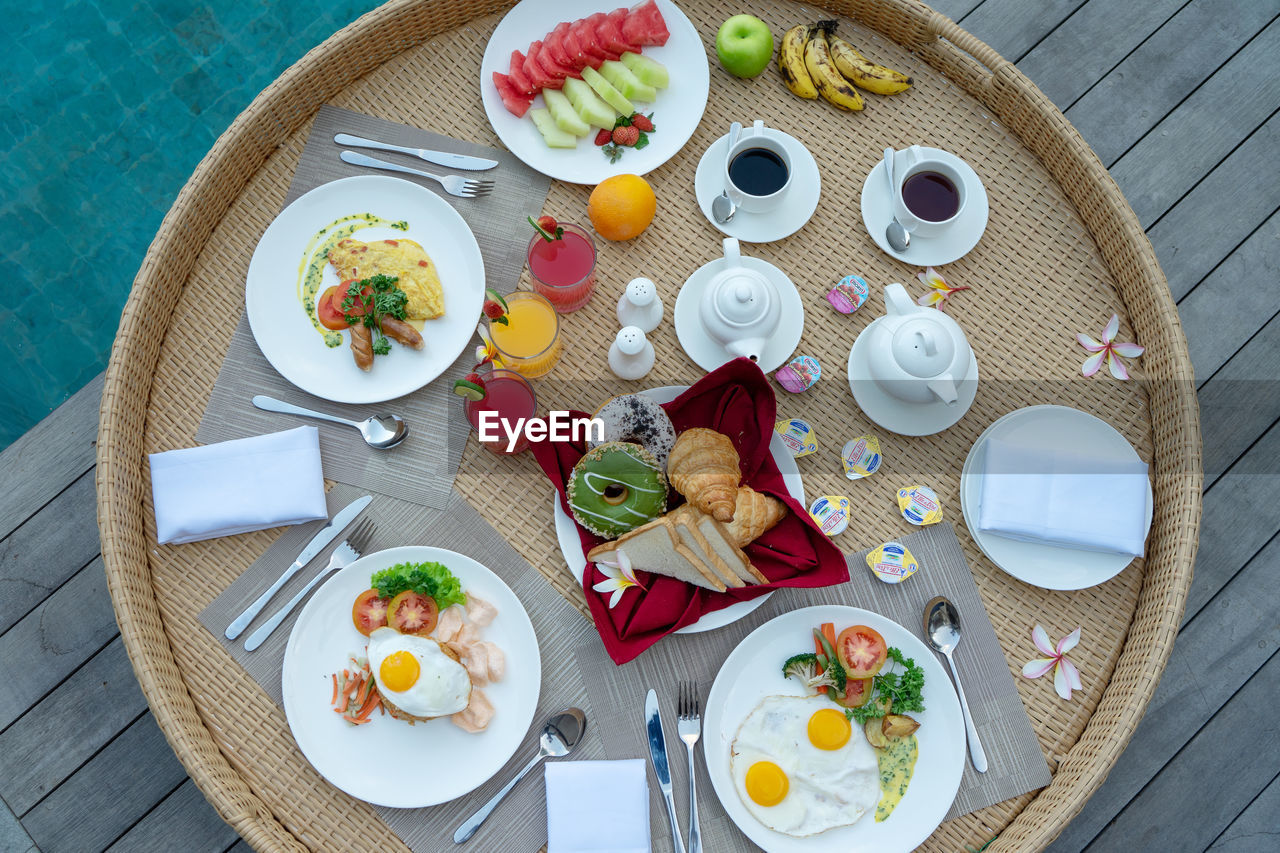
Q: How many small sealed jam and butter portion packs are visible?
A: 7